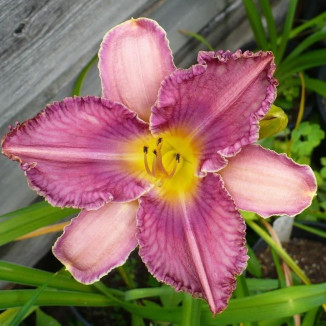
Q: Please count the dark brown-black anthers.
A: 4